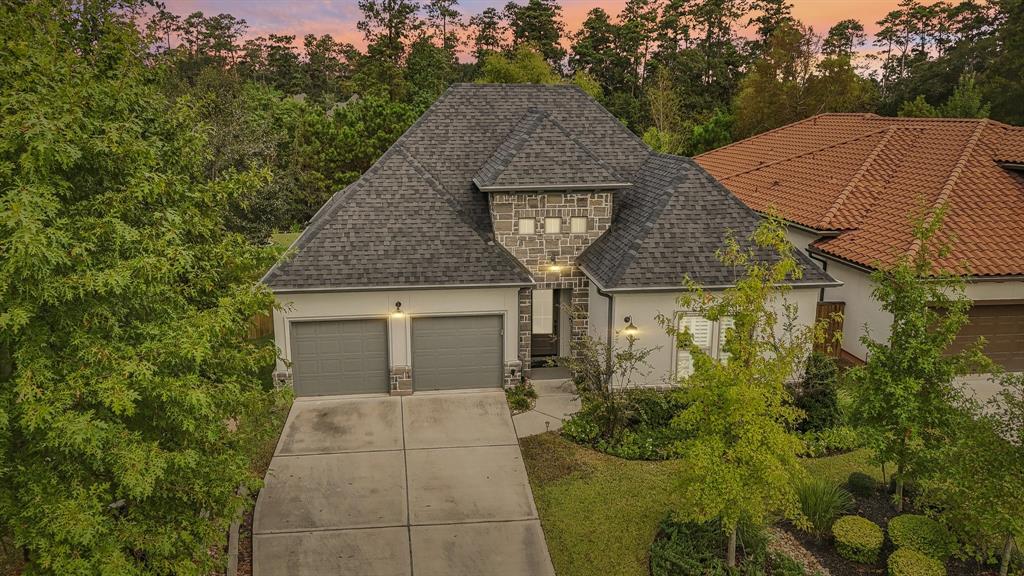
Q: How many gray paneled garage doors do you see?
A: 2